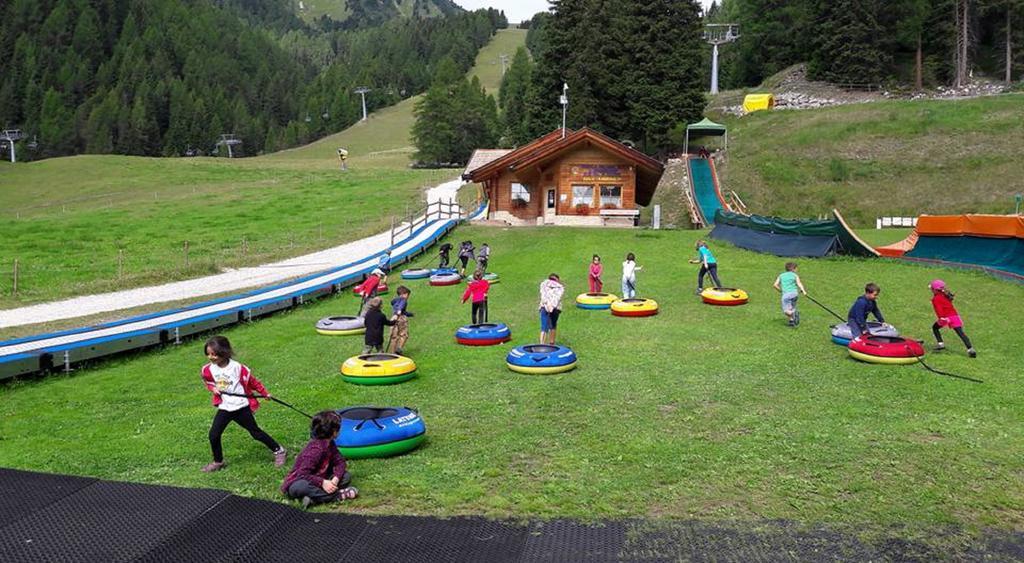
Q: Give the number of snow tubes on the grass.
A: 15